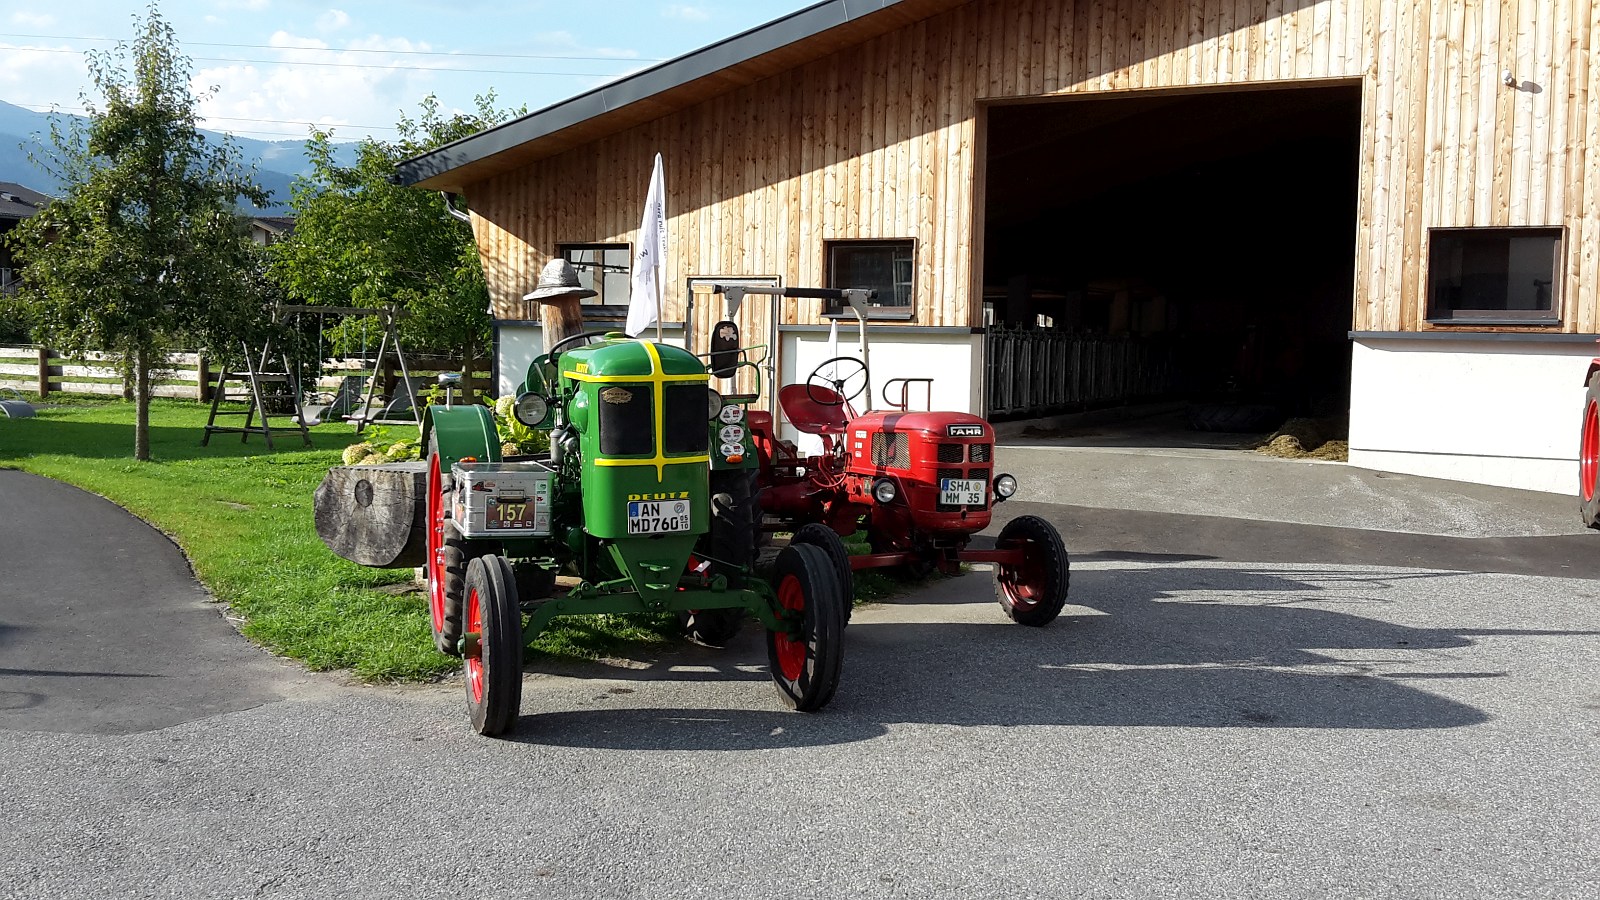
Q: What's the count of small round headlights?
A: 4